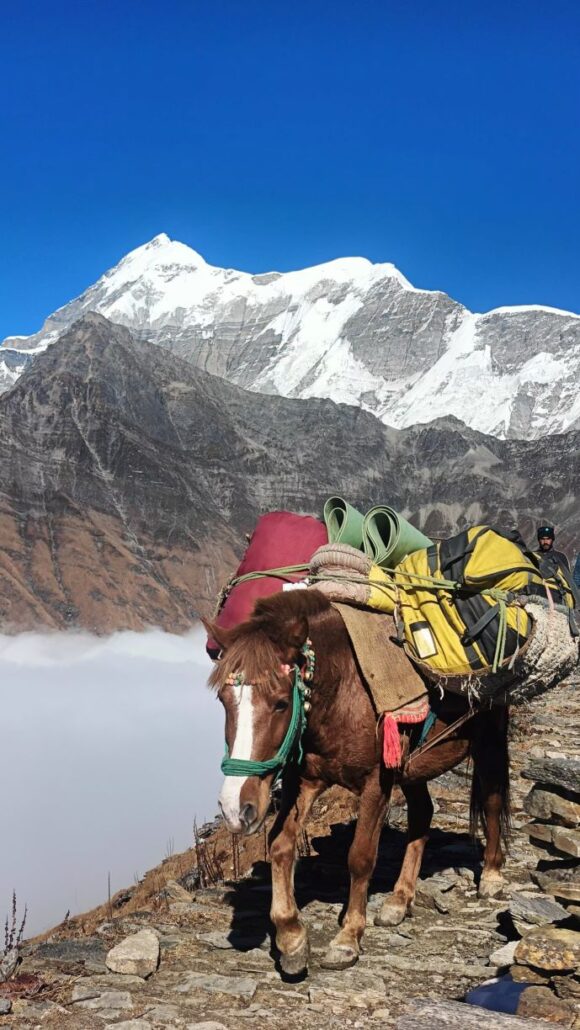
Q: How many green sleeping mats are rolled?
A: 2